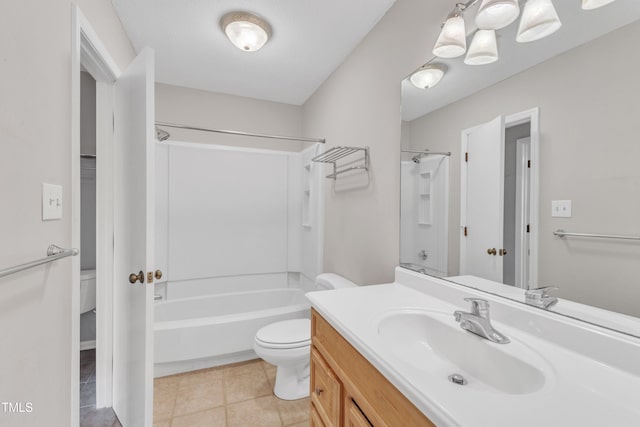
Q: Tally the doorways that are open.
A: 1